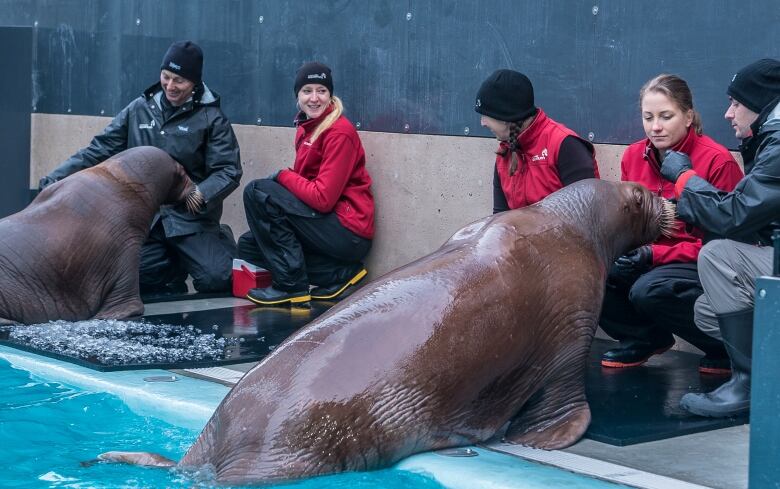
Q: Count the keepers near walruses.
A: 5